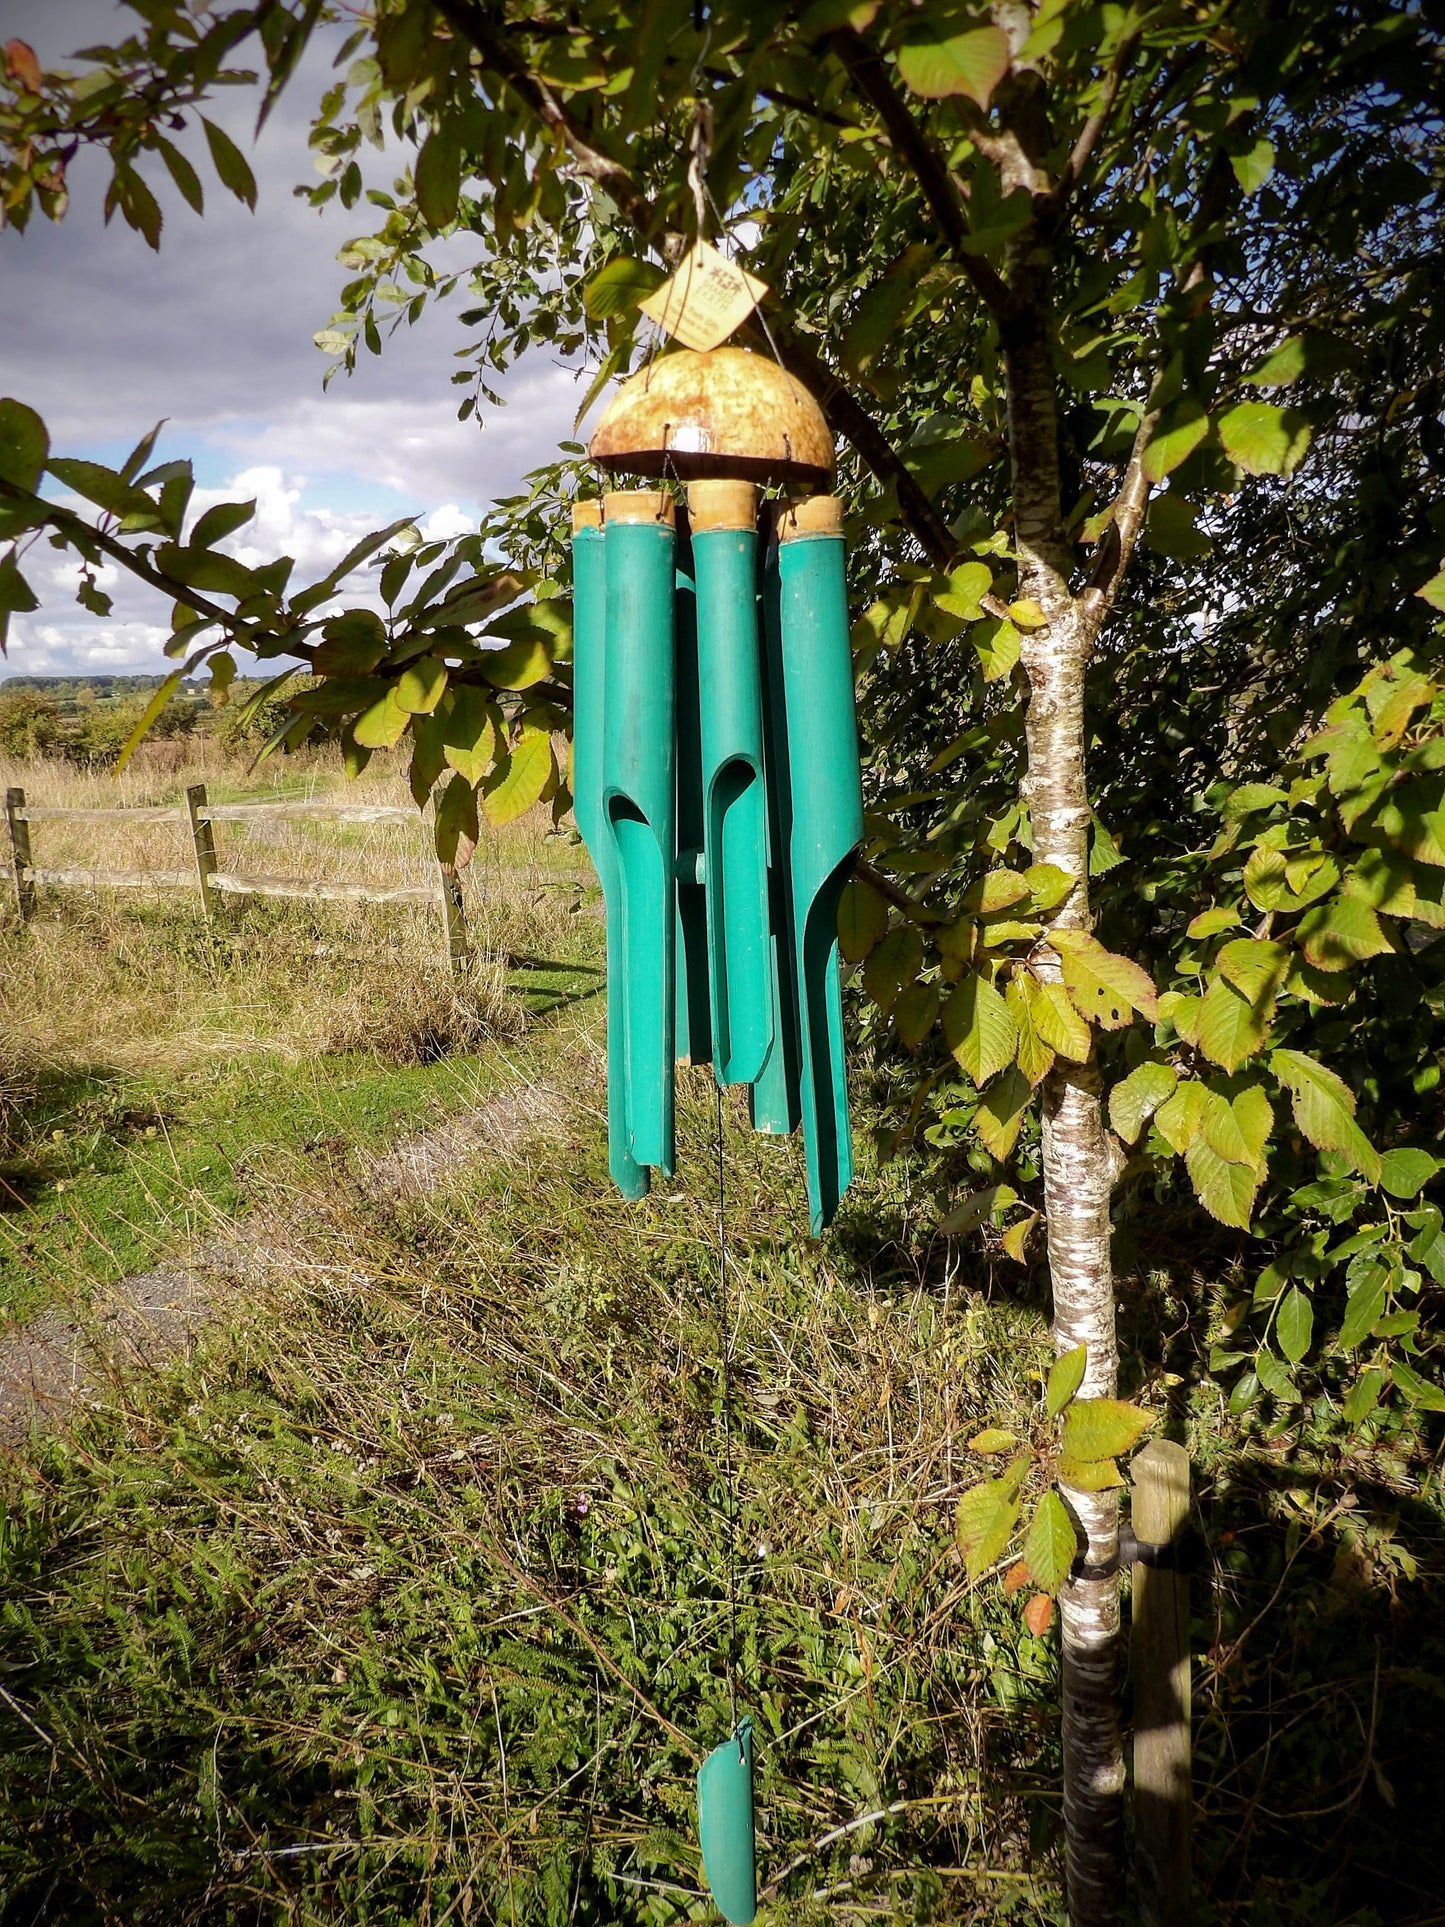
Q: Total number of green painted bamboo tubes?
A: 6